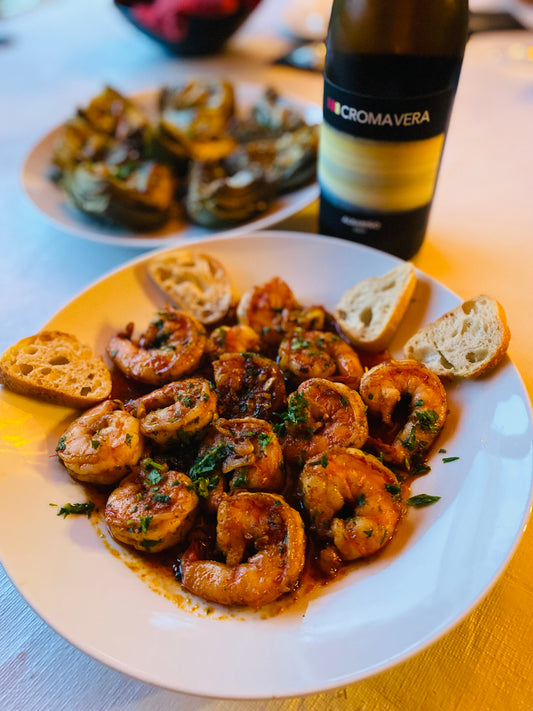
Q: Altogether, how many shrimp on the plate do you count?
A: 13